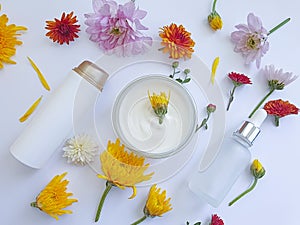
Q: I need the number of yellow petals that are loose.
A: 3